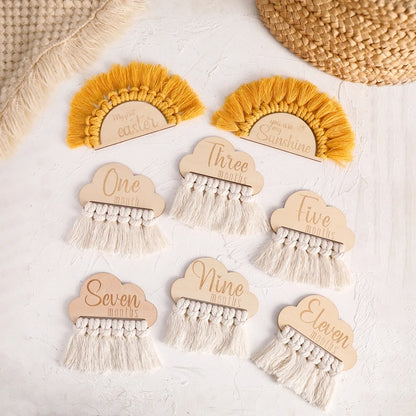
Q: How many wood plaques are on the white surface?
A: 8